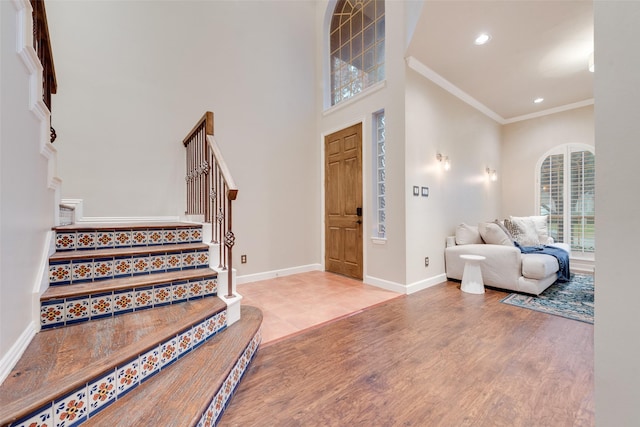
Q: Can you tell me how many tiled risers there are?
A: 5